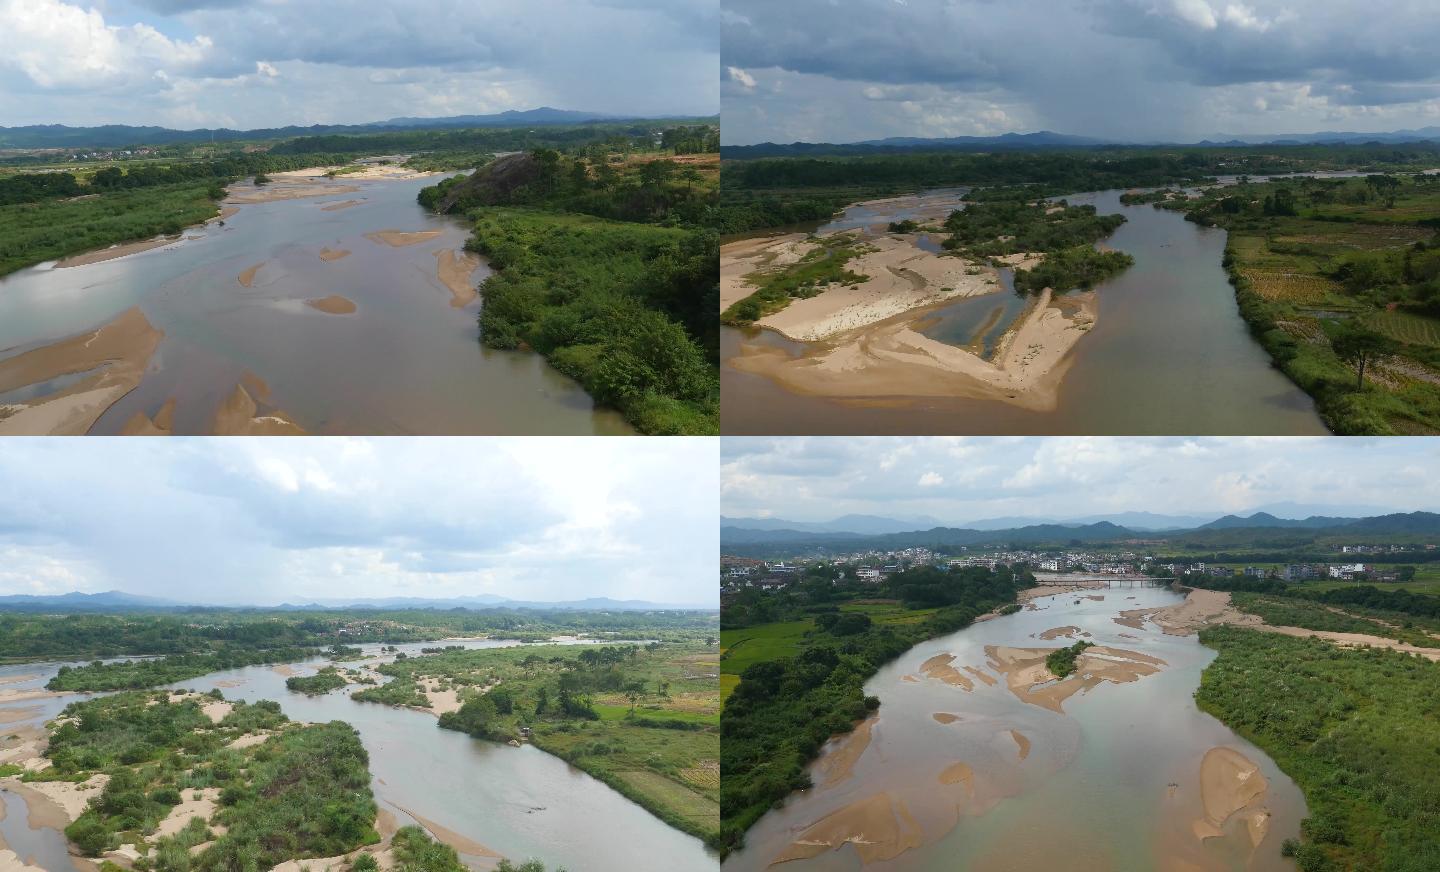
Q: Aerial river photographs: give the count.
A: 4